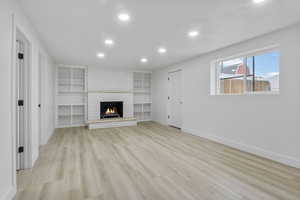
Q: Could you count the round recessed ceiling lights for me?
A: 7